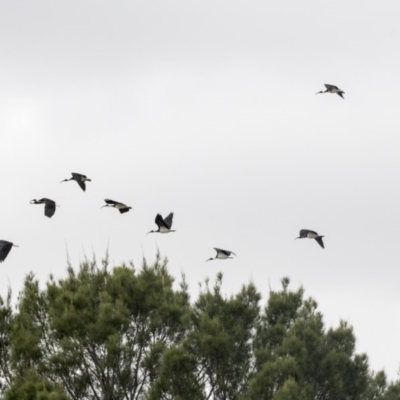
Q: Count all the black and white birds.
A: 8